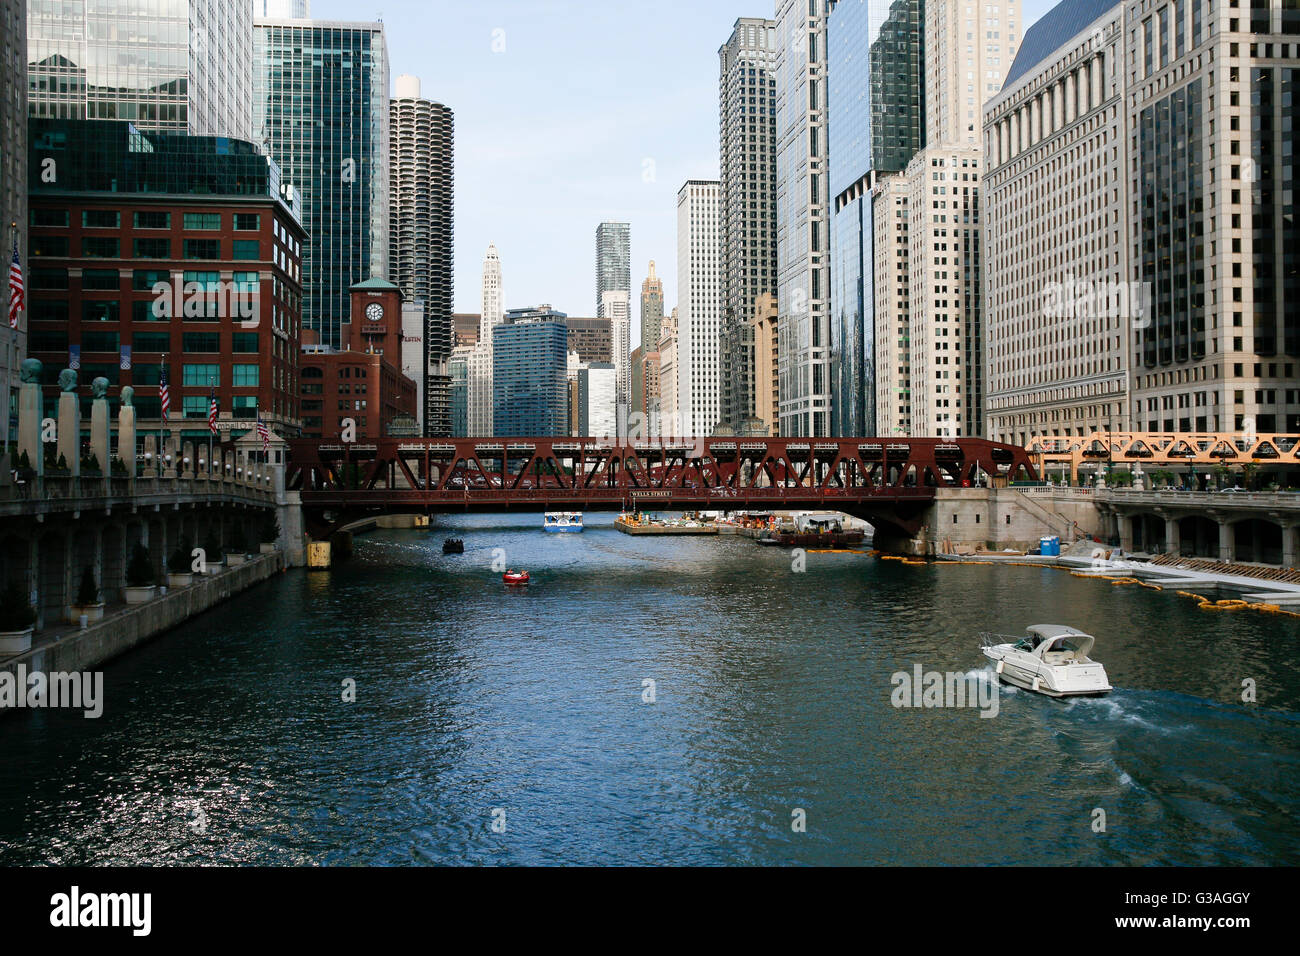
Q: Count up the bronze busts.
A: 4